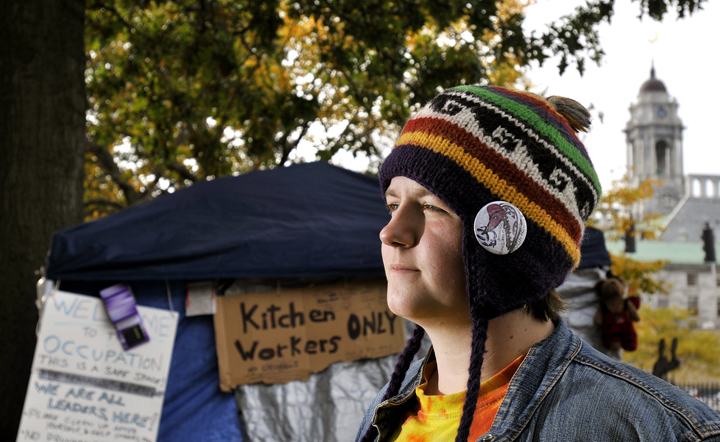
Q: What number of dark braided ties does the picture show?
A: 2